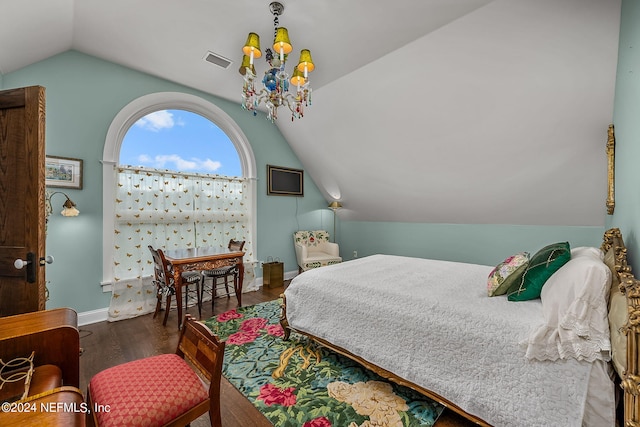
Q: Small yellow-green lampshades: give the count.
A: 5